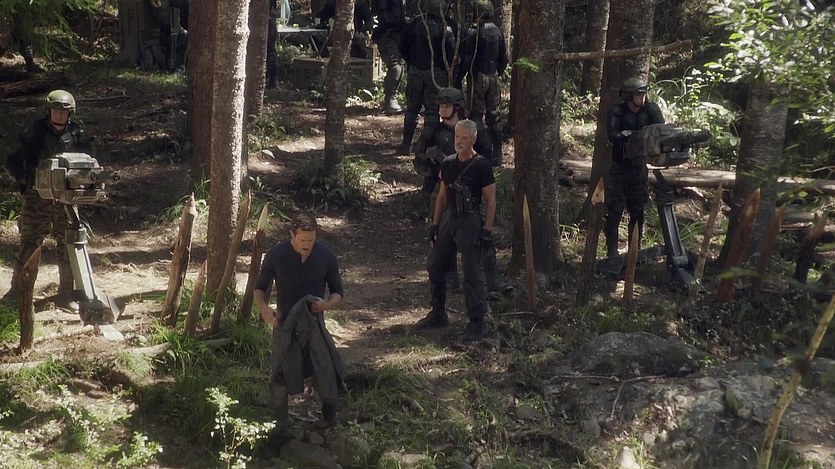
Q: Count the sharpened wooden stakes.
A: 12